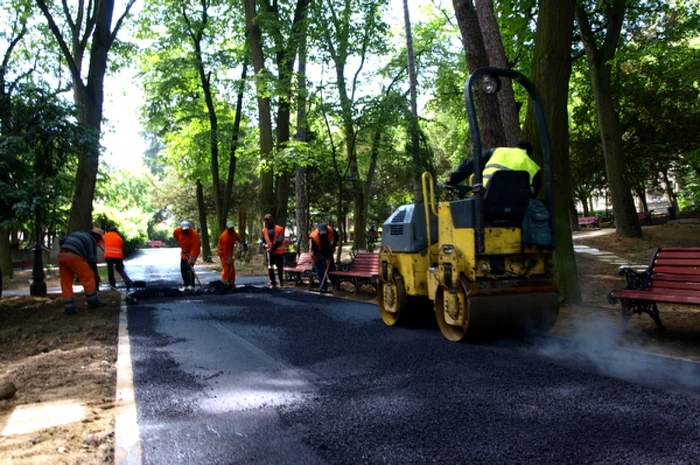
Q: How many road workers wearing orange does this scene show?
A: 6